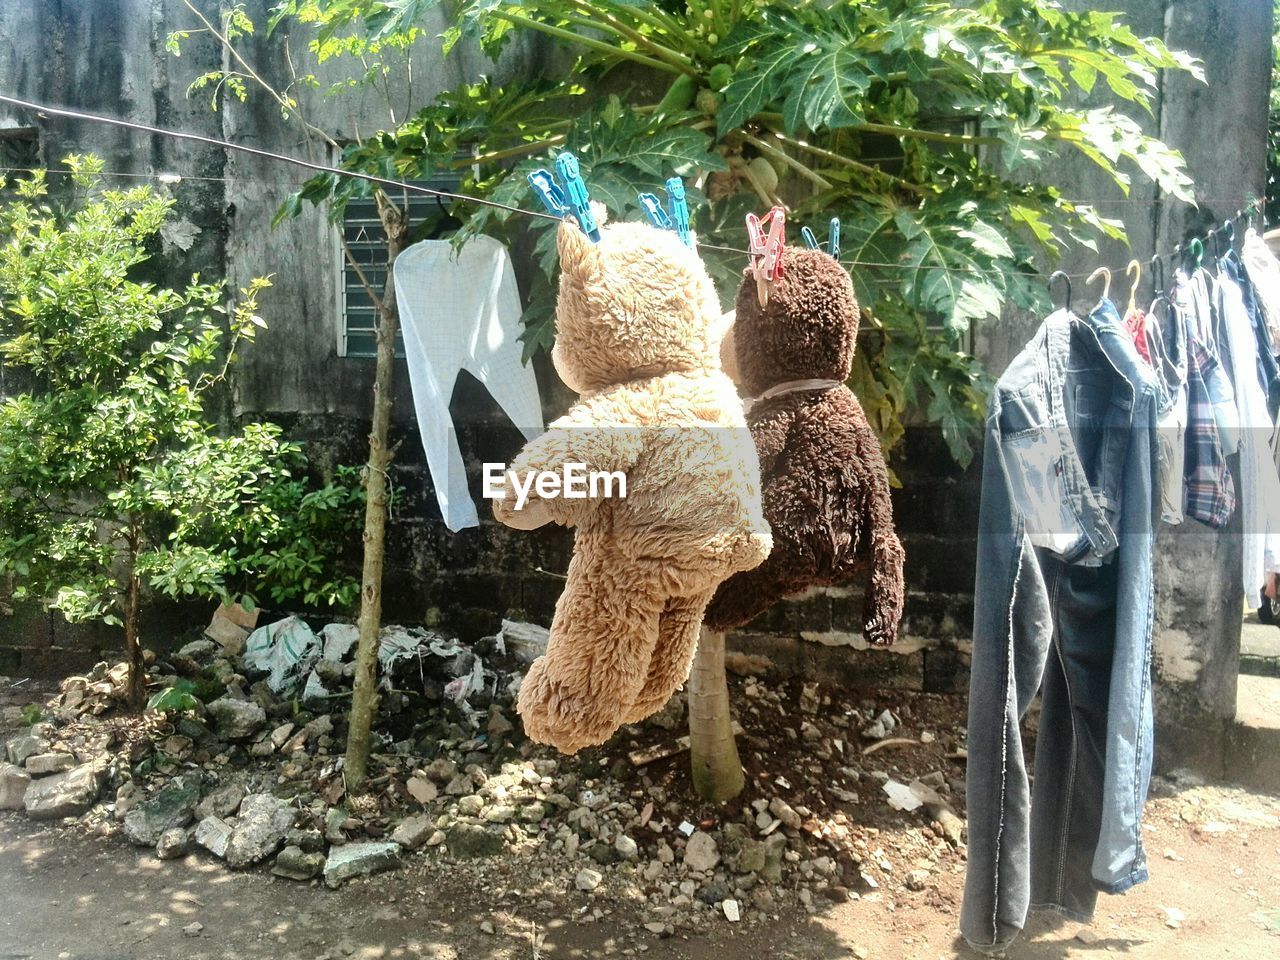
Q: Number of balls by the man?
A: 0